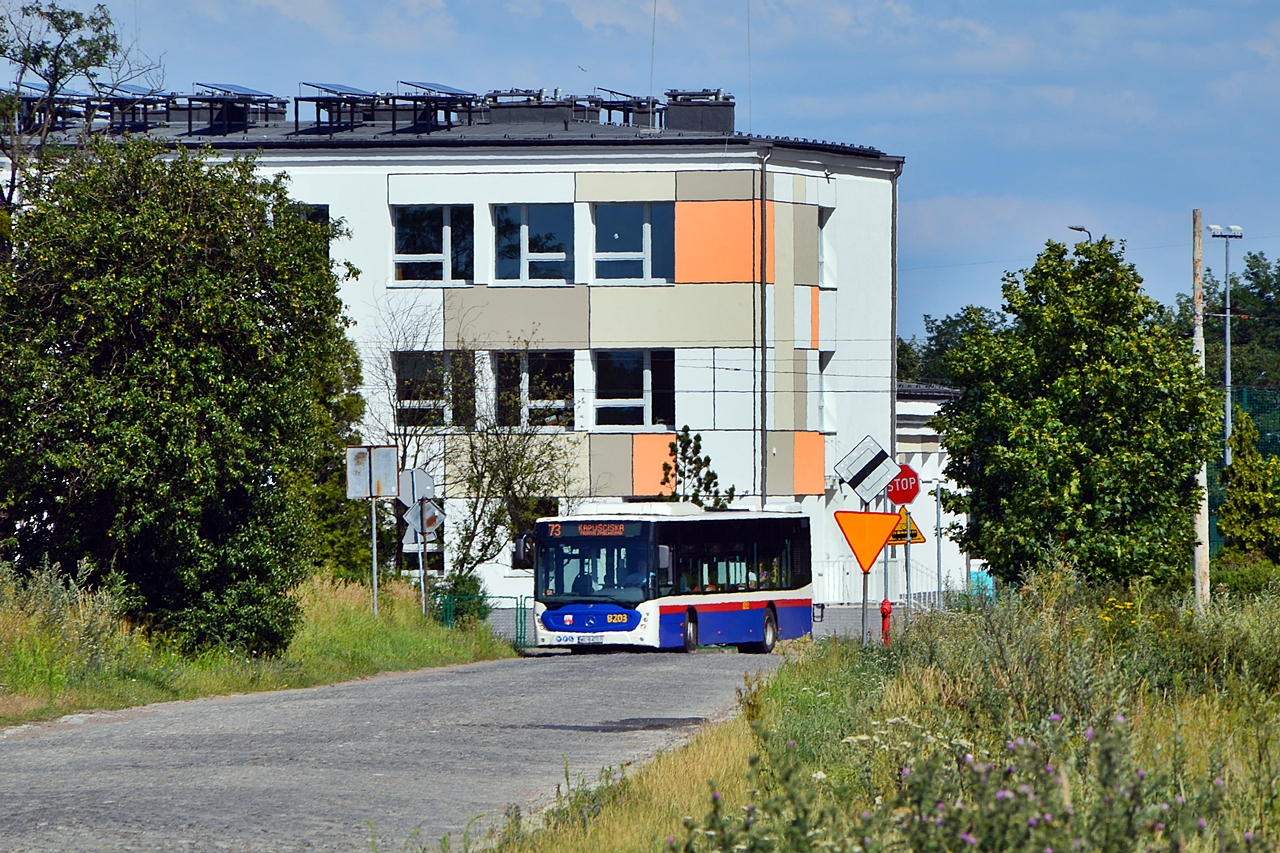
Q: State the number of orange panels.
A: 4